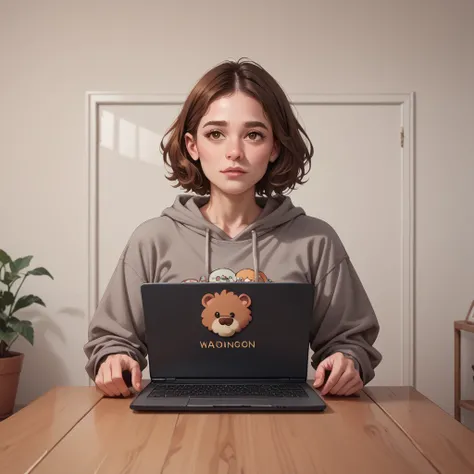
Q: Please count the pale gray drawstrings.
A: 2